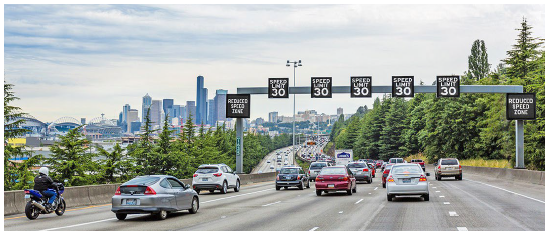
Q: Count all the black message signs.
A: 7